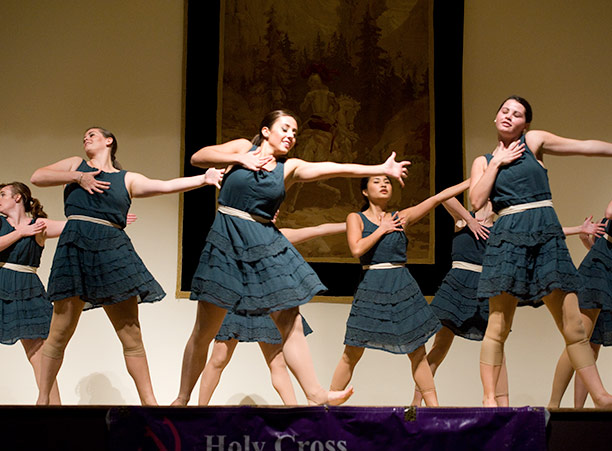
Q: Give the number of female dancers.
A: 8